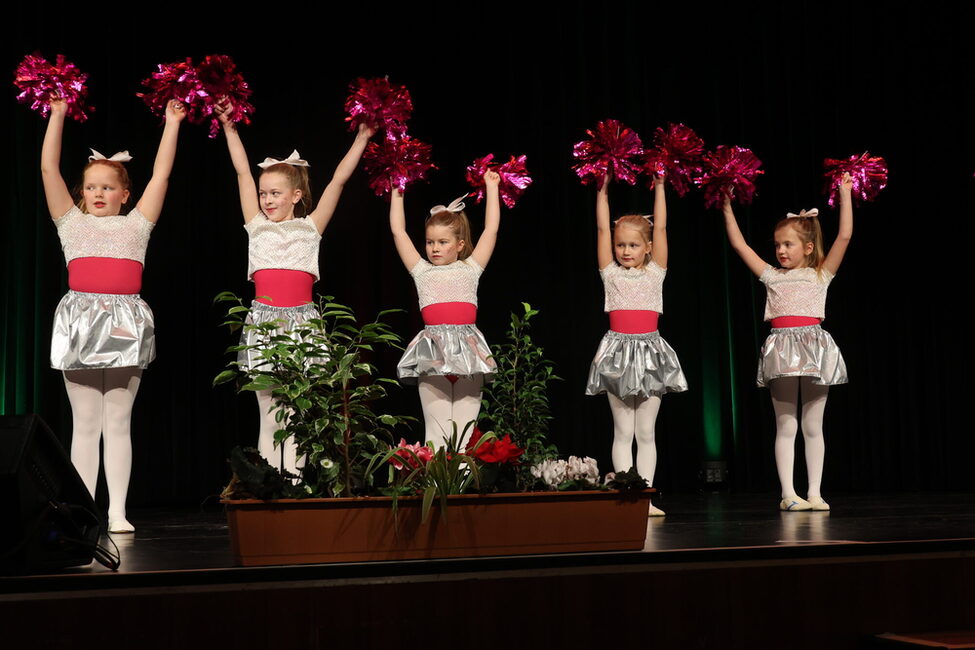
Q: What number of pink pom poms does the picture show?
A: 10